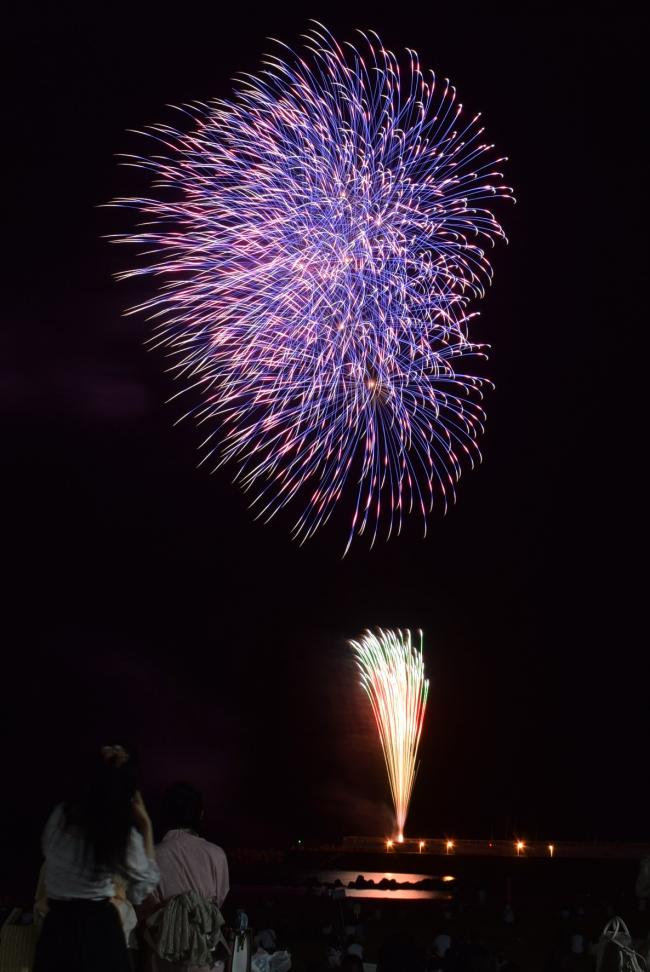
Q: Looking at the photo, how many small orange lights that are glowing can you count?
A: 5